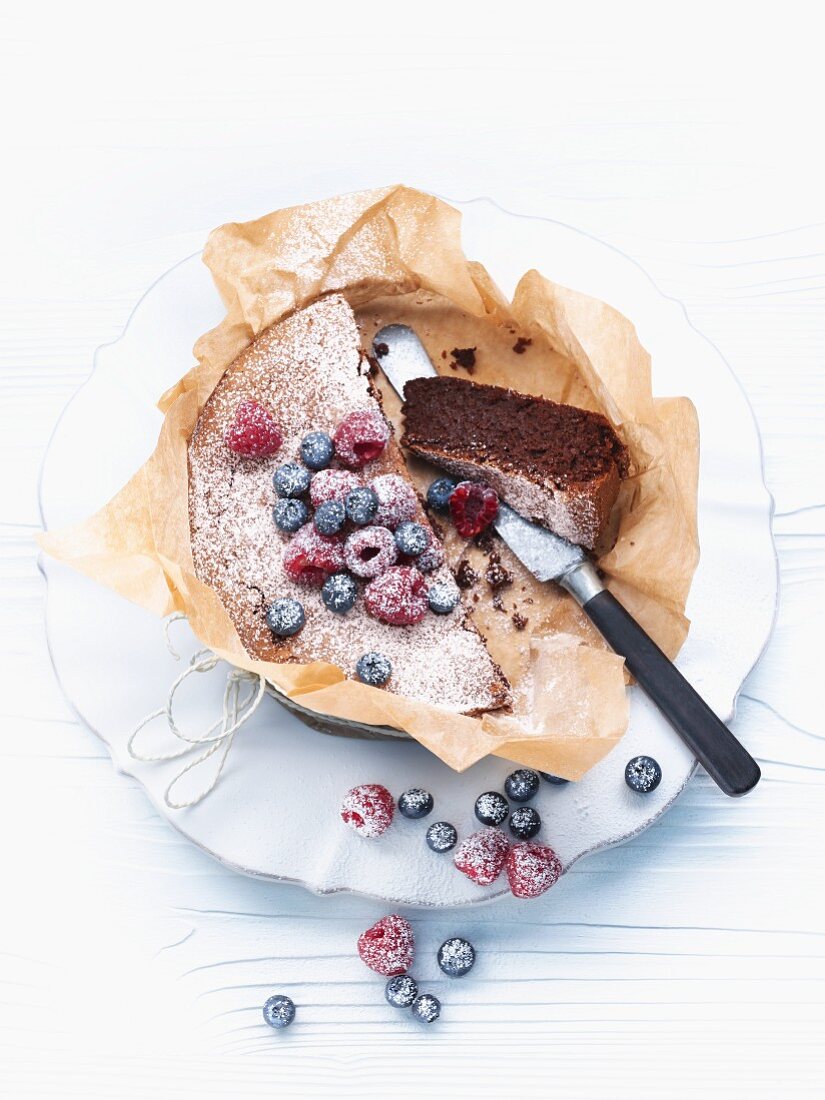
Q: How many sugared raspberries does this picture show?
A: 12